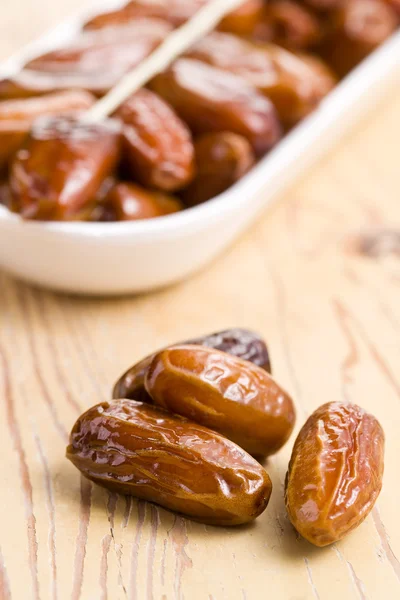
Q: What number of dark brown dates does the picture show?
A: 1